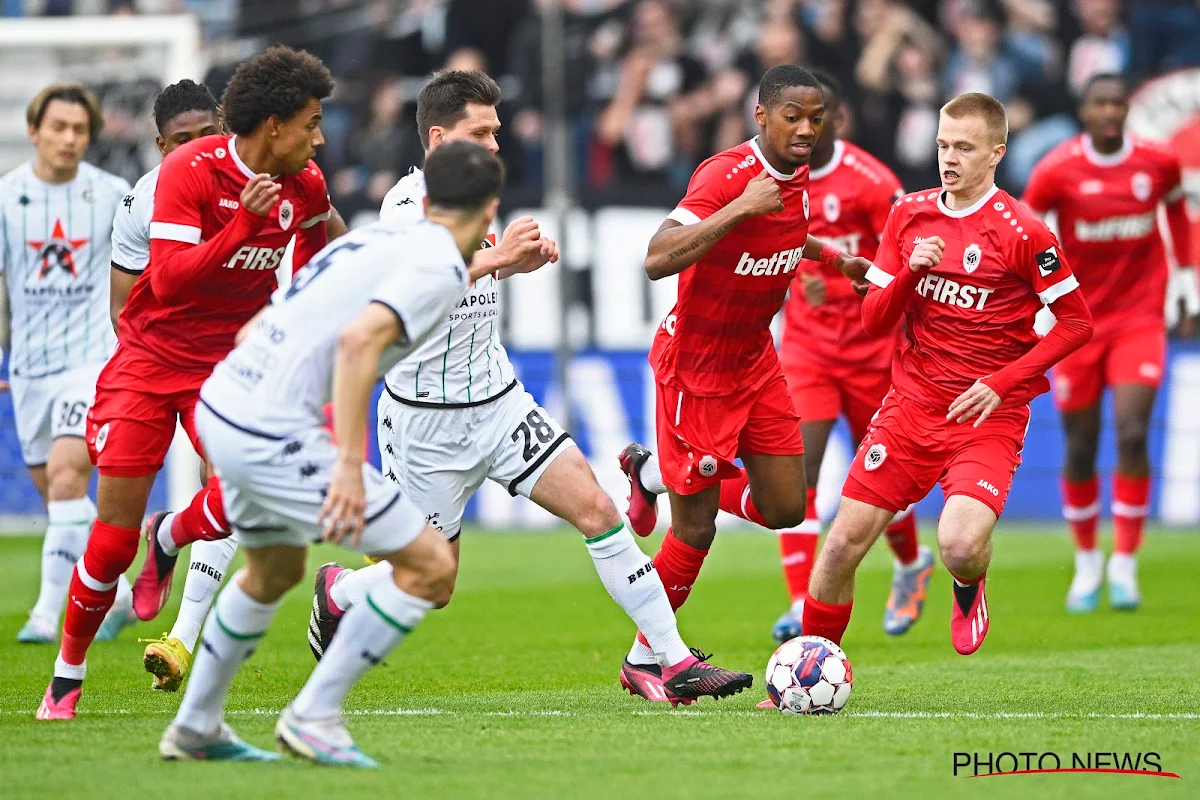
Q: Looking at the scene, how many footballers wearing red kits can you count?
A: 5